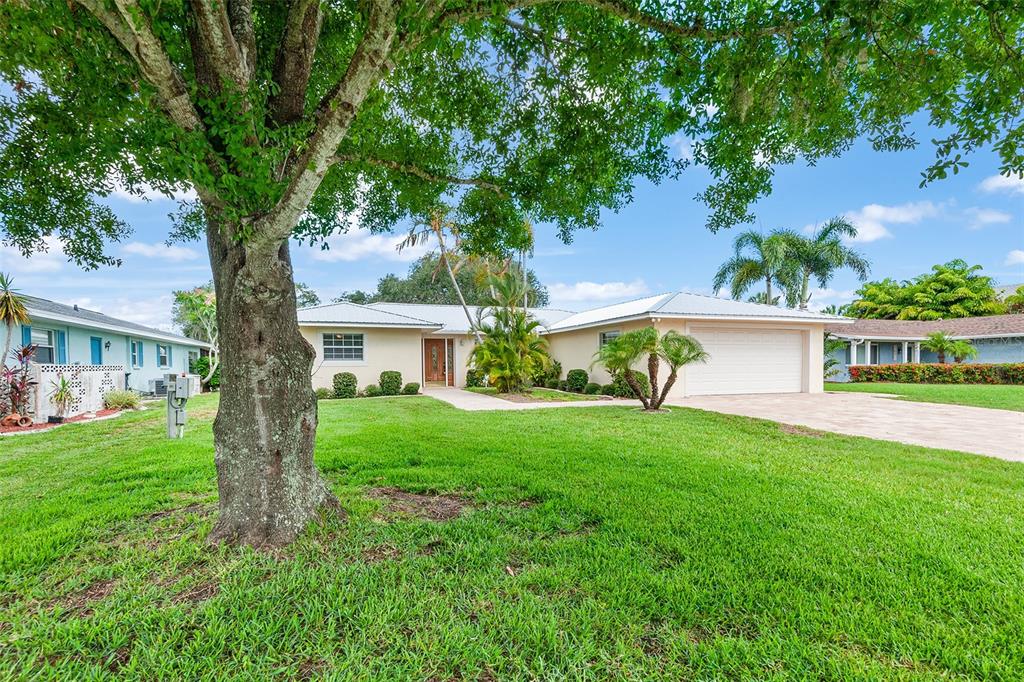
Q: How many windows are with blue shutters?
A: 3